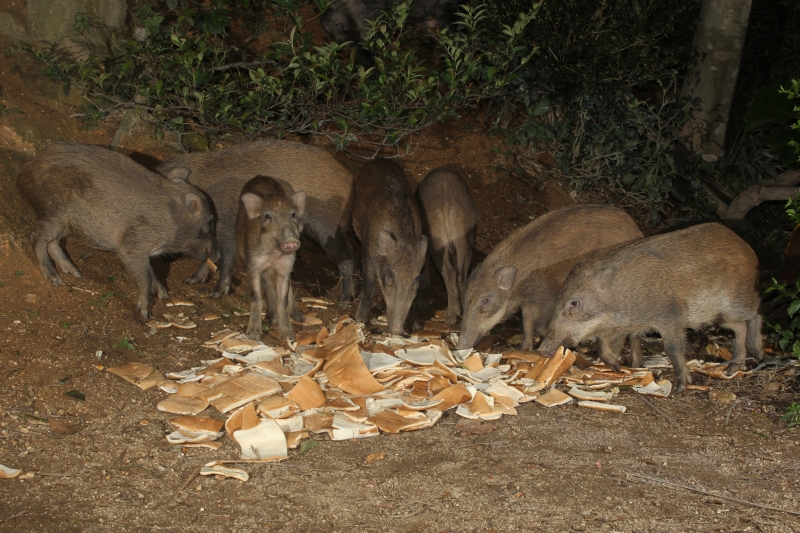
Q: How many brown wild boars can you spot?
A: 7